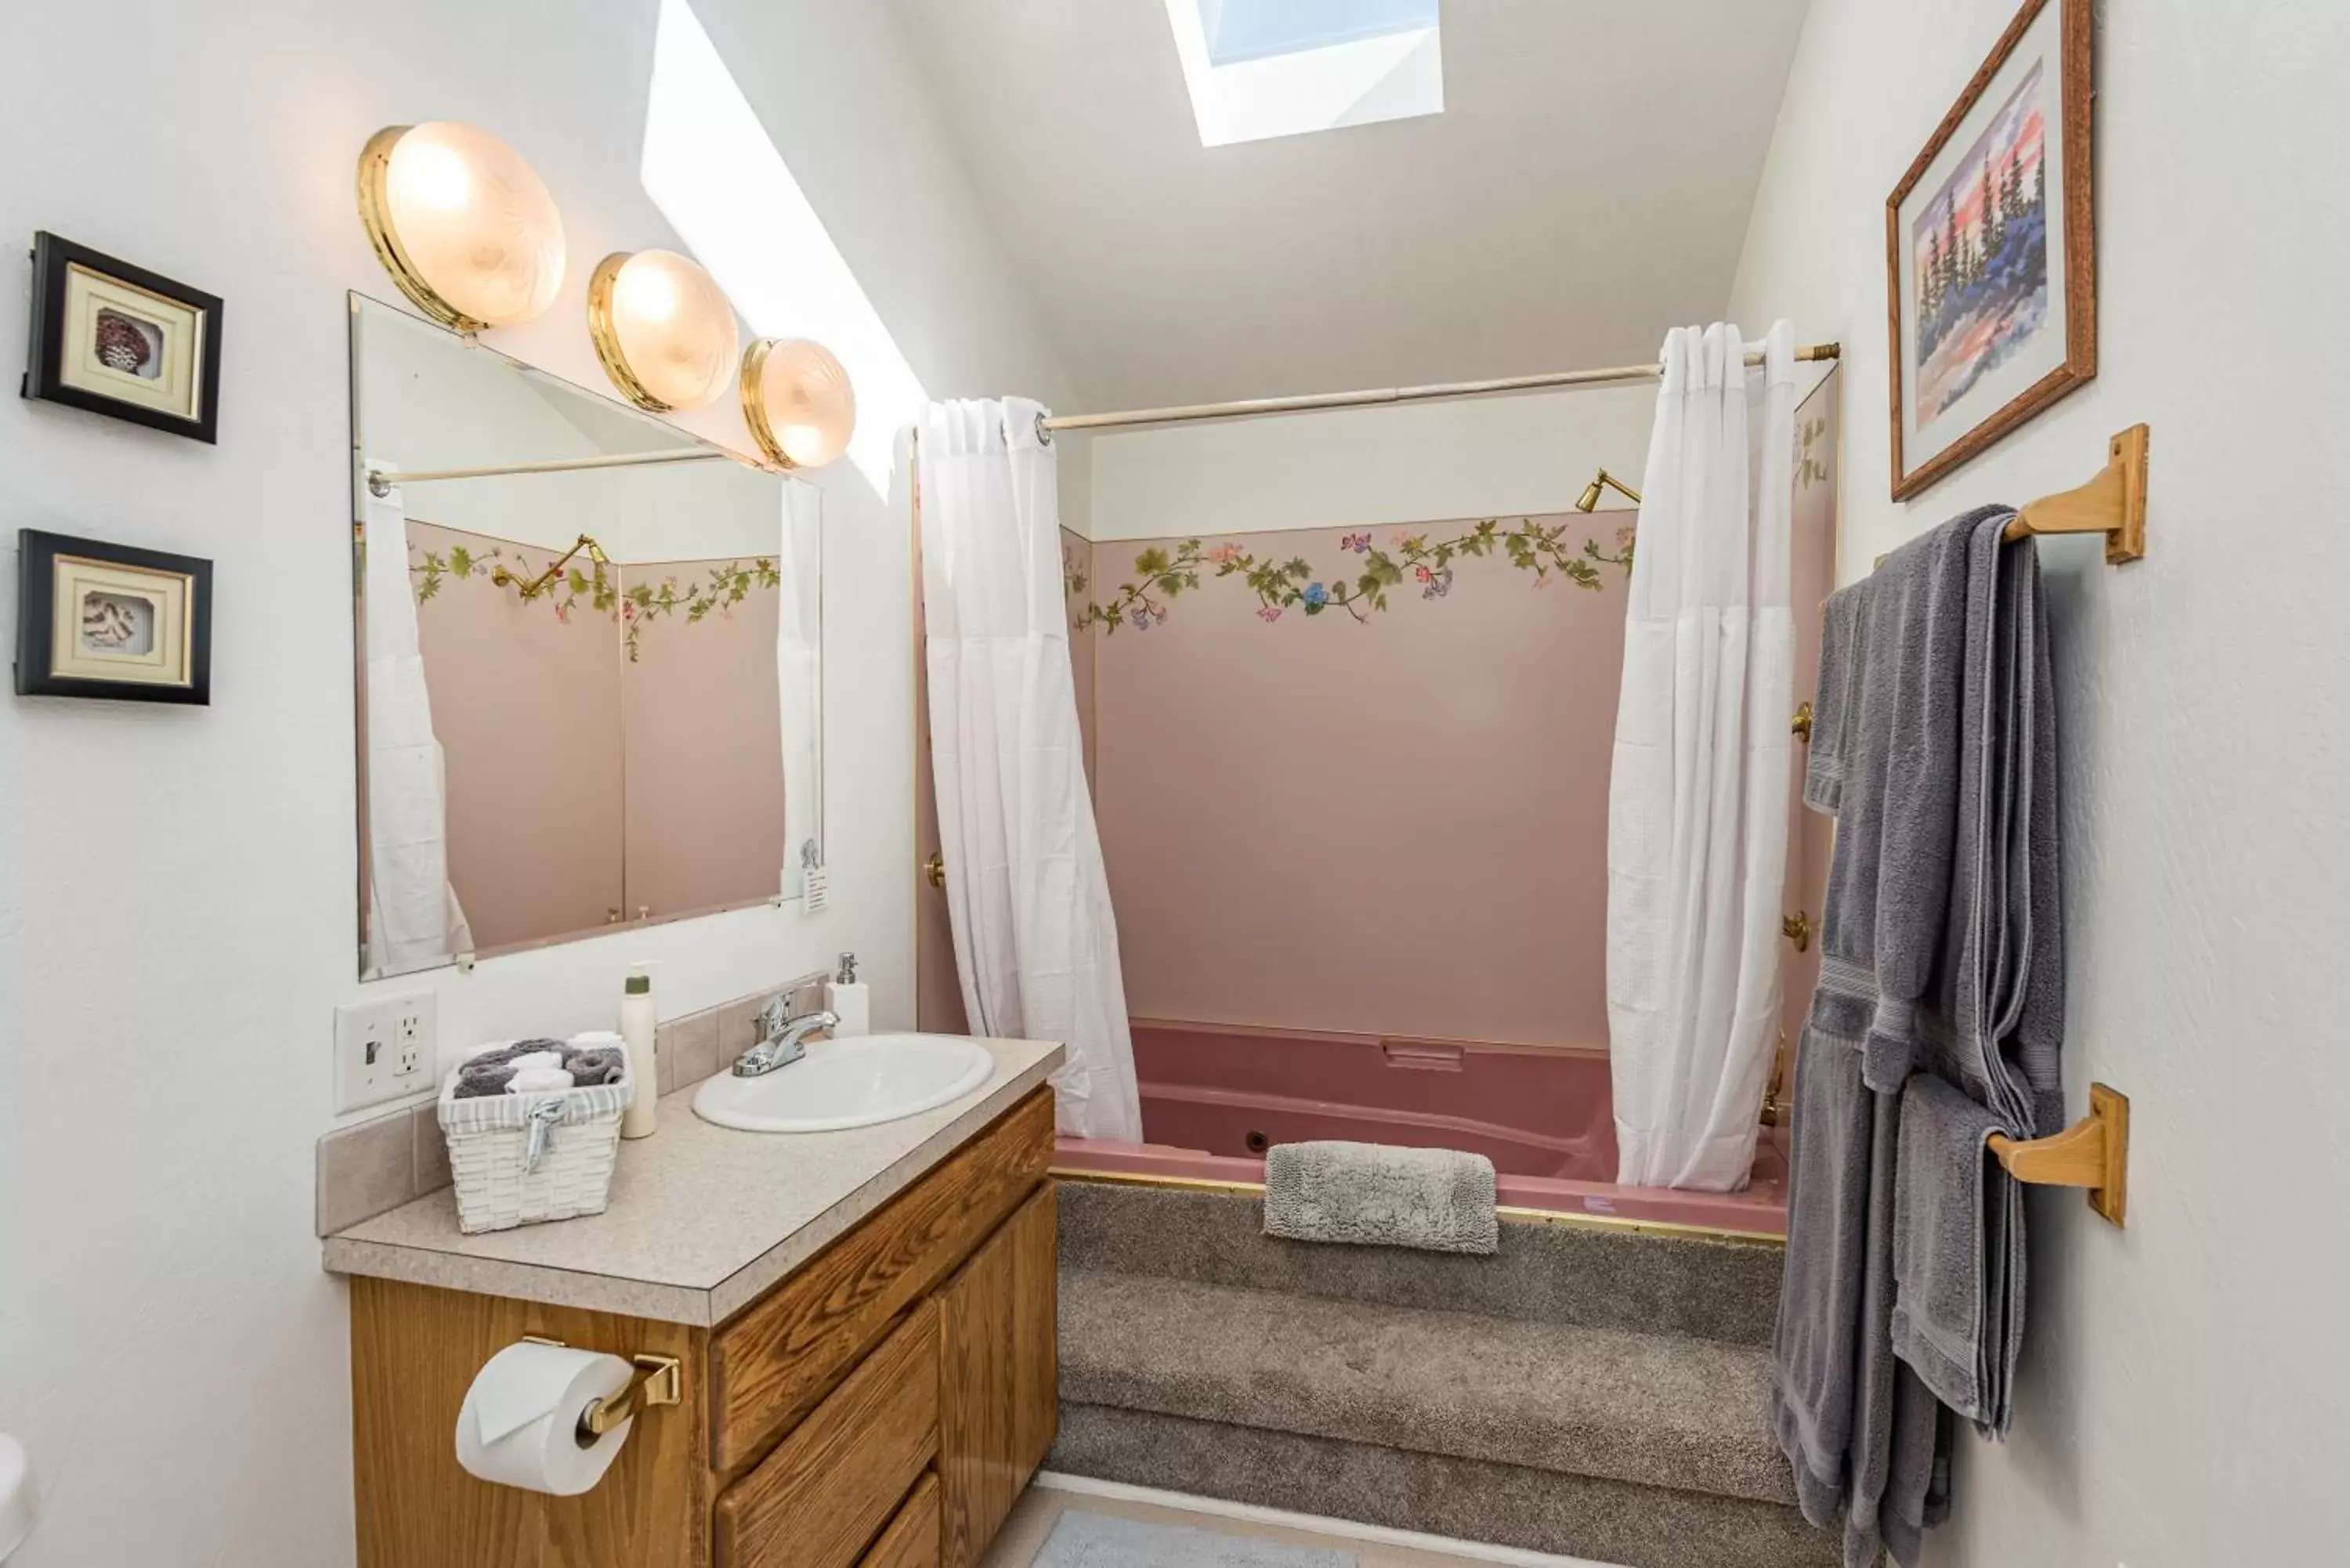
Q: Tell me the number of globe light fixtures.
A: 3